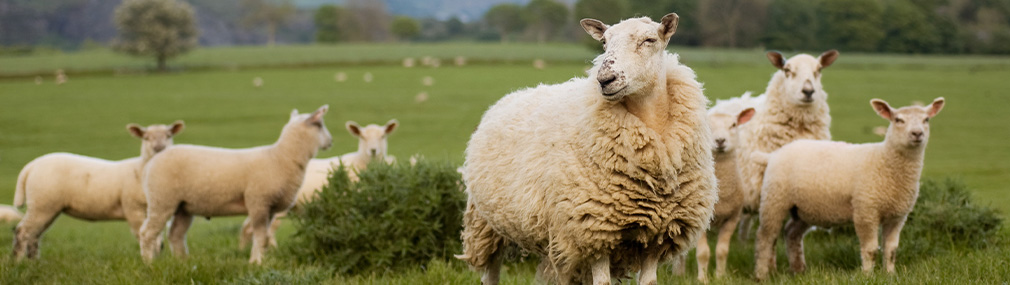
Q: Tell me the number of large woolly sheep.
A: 2